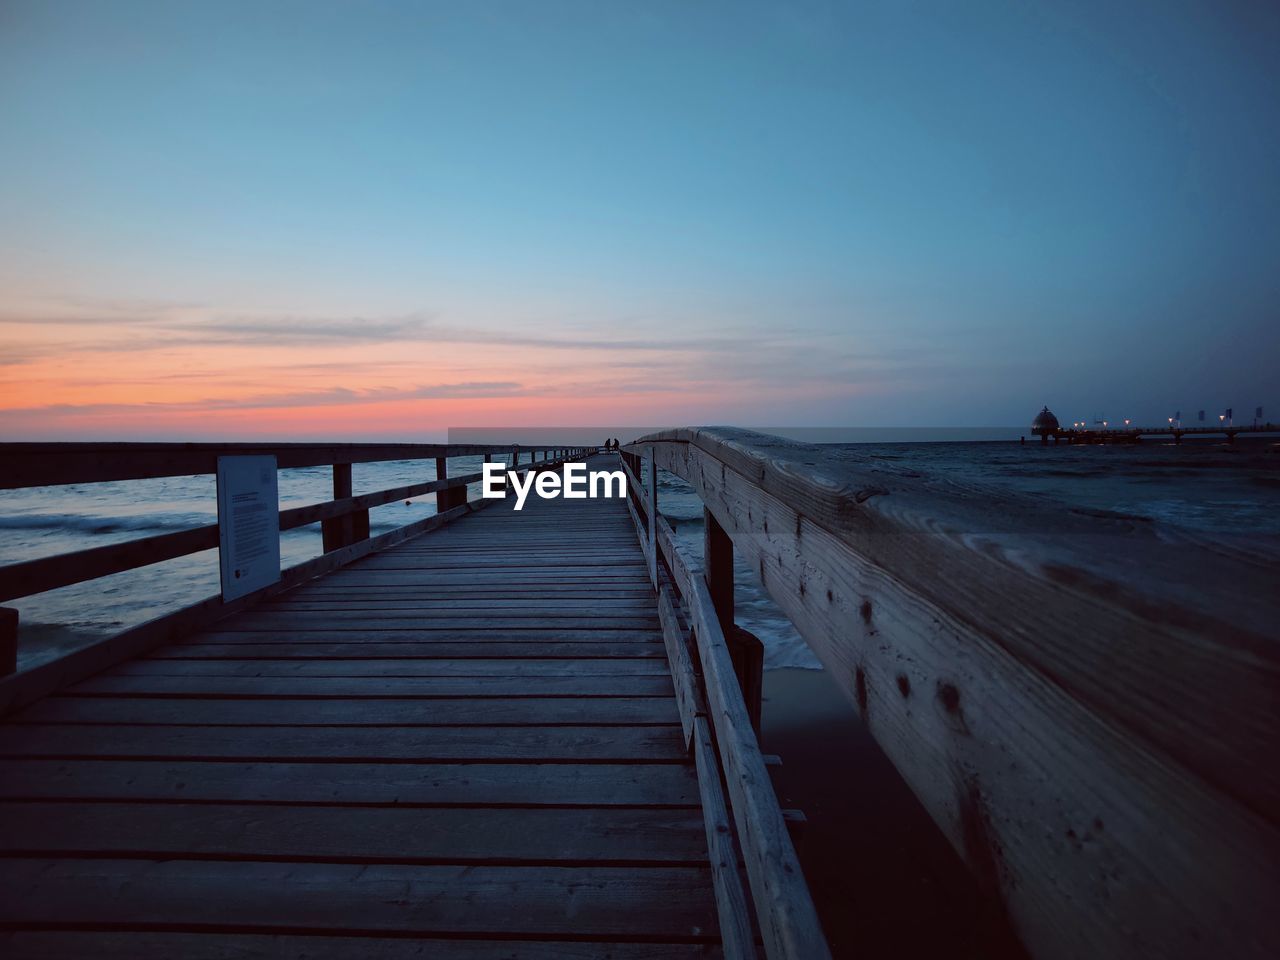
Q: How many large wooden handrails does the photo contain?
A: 2